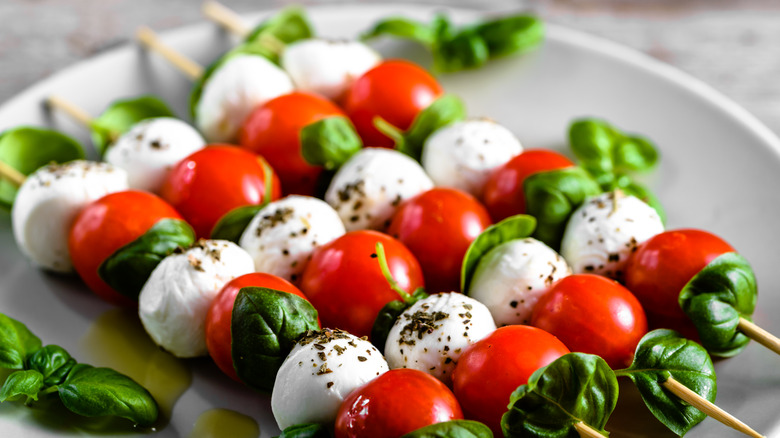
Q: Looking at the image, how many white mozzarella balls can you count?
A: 12